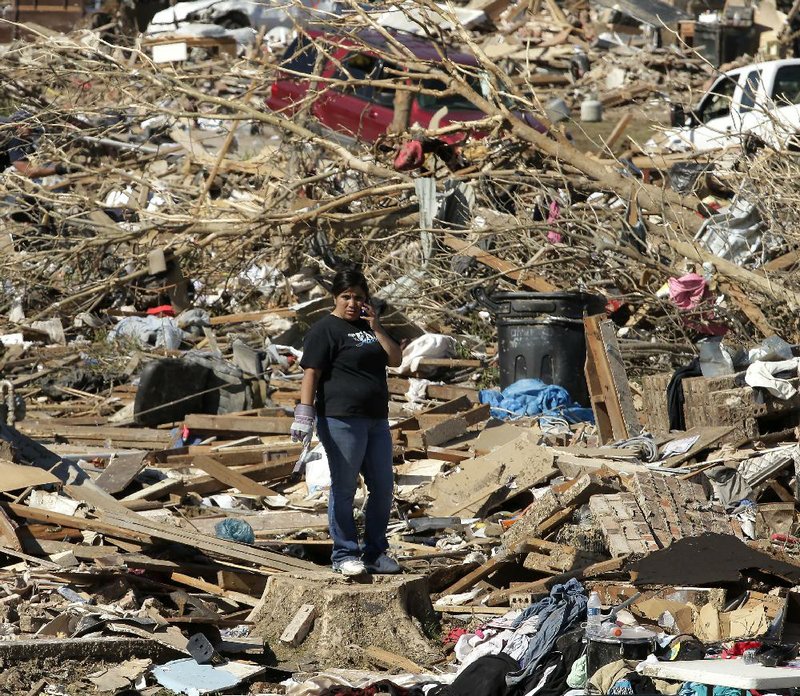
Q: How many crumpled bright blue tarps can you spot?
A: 1